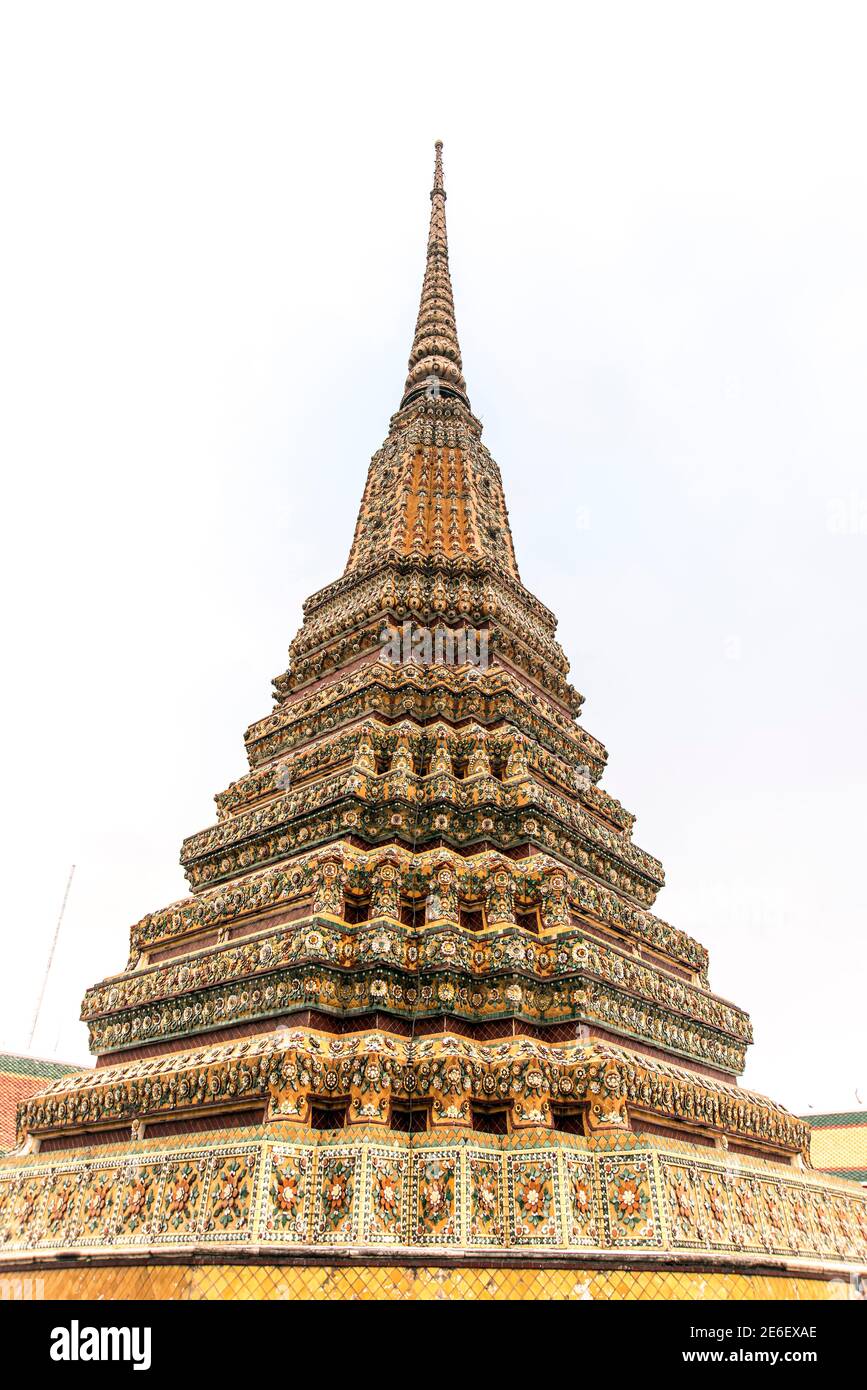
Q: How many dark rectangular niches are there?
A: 12